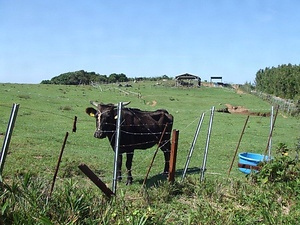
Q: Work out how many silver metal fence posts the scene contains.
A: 5